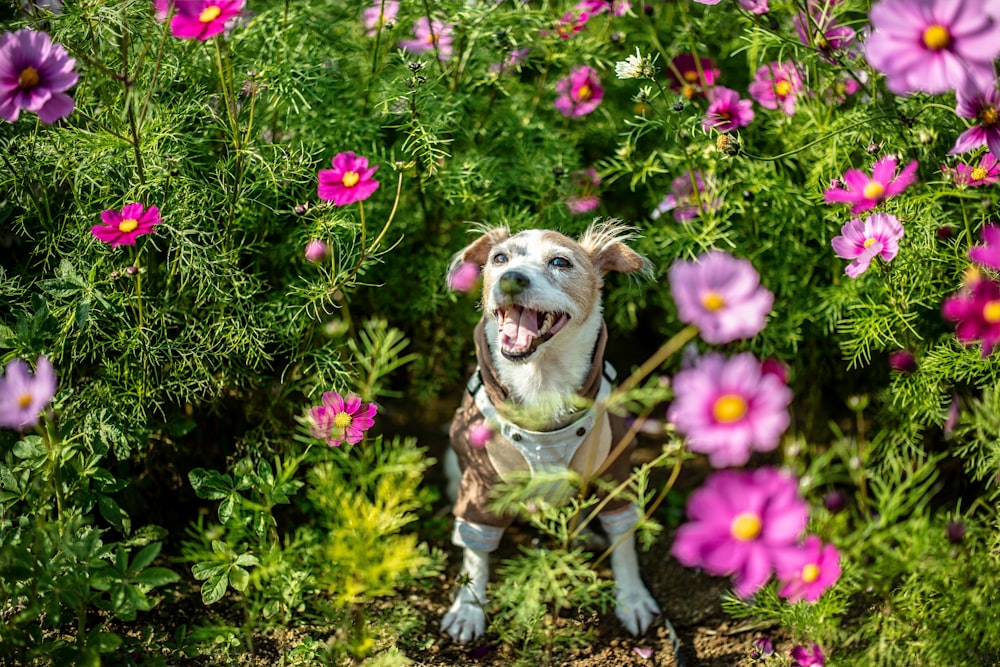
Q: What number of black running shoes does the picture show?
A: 0